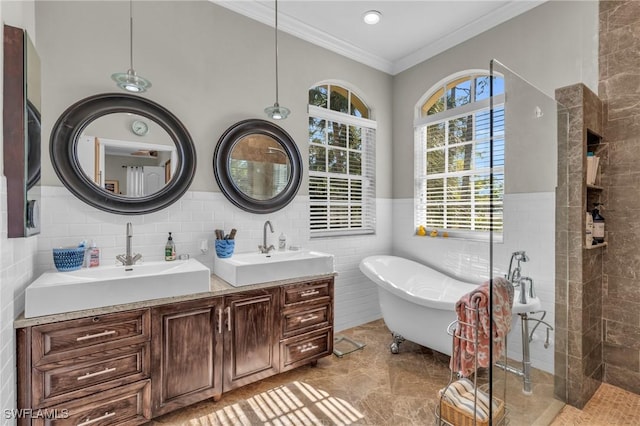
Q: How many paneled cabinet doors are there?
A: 2